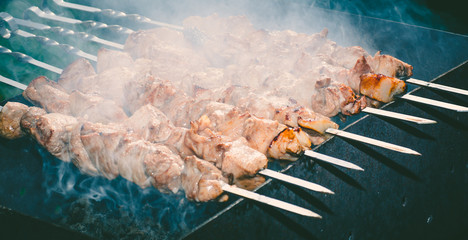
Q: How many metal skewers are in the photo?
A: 7